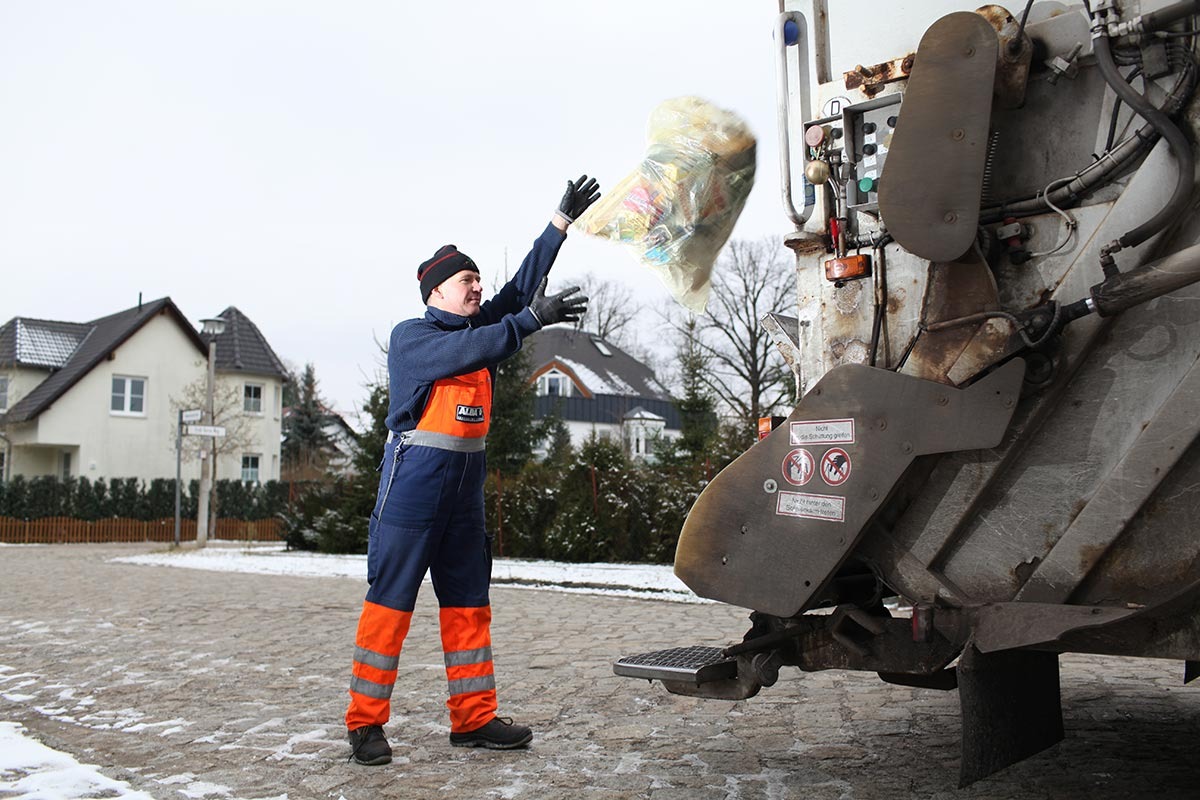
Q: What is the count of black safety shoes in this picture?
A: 2